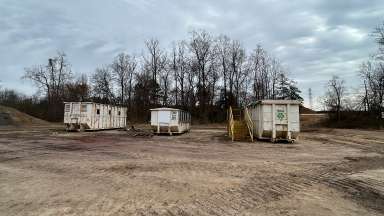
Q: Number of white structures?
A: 3